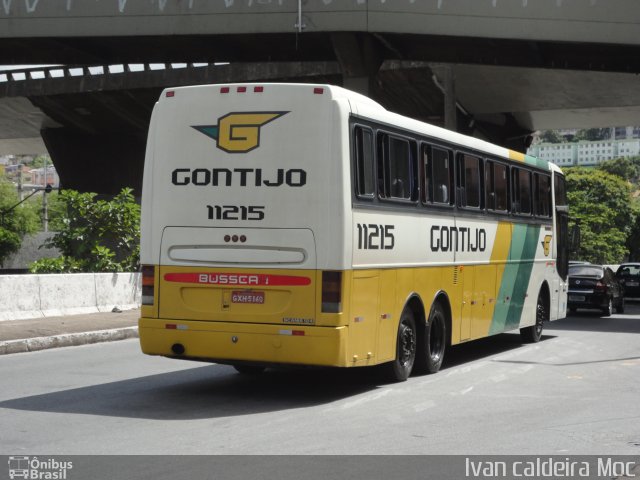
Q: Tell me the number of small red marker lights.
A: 5